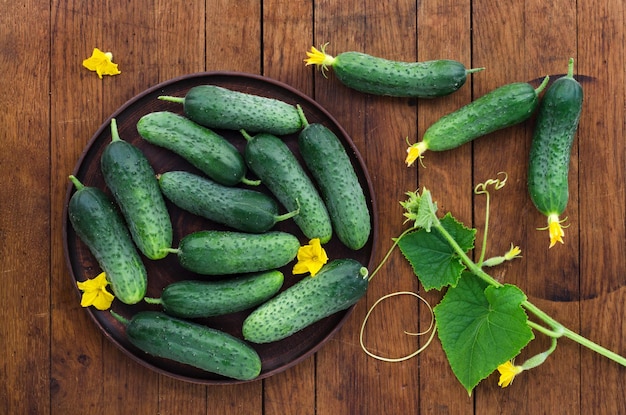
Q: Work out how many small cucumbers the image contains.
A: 14